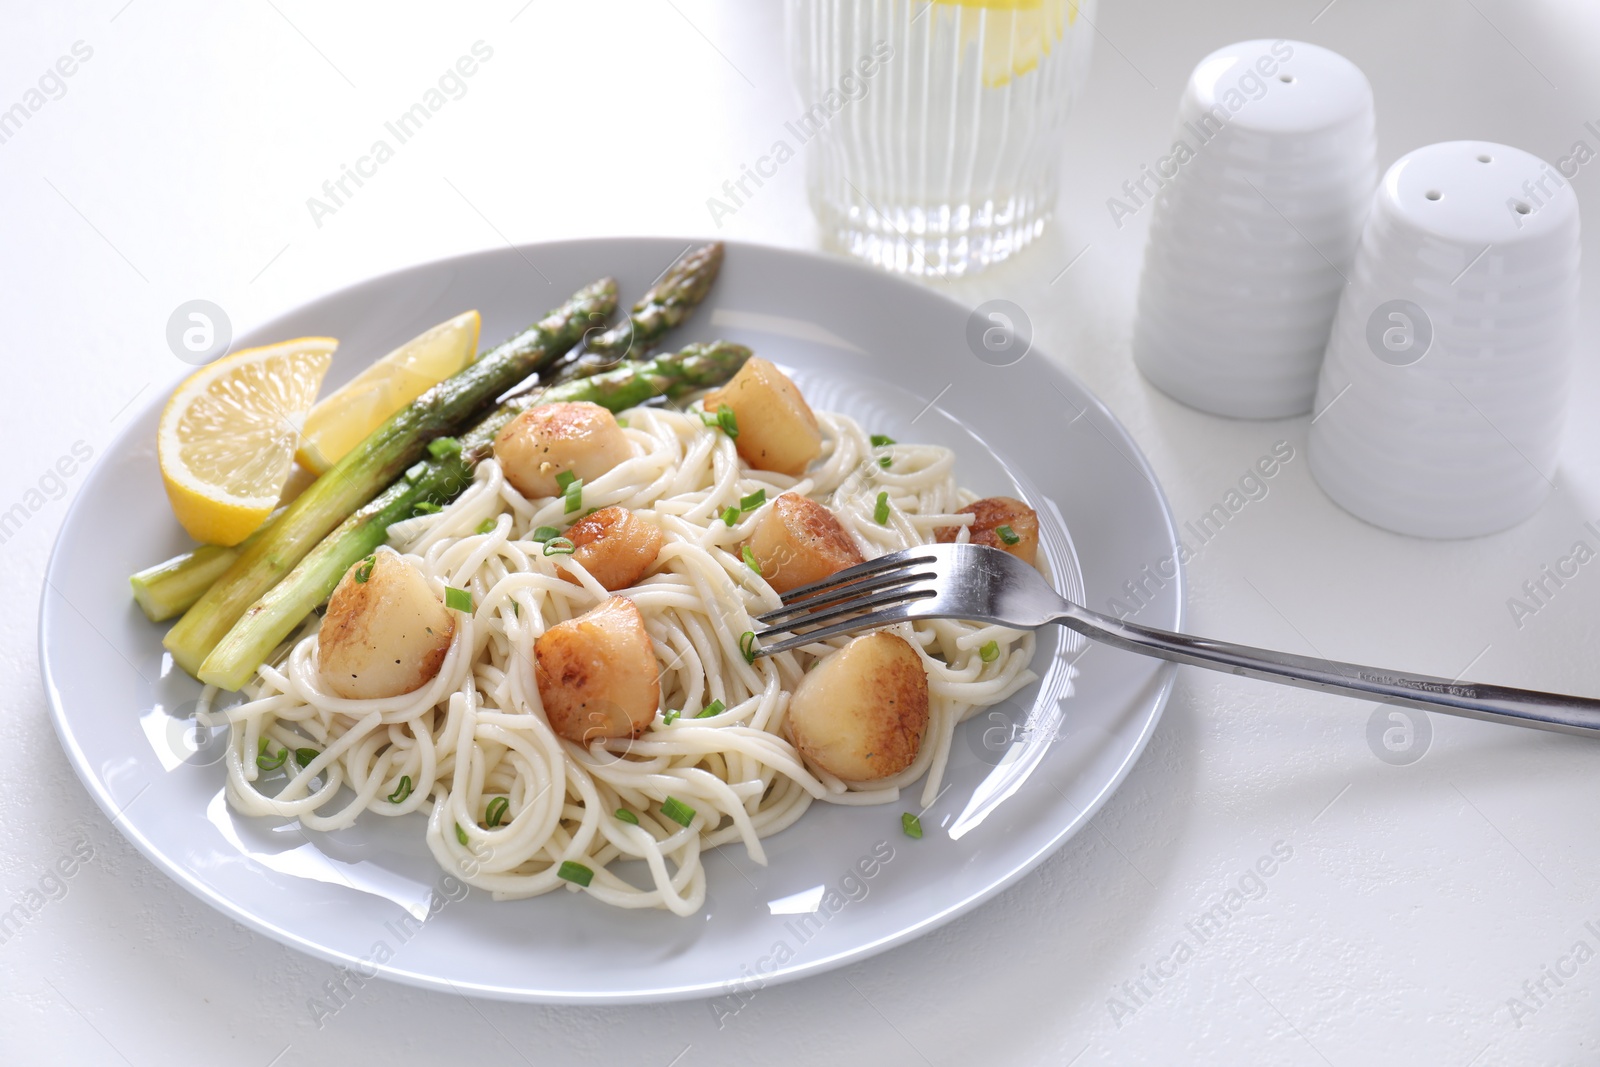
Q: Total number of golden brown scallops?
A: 8